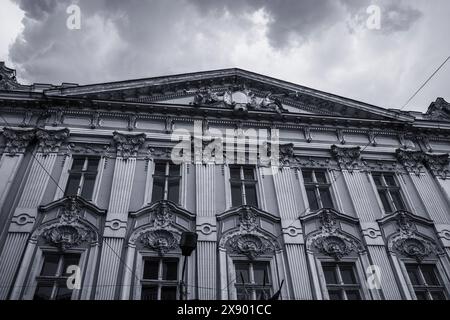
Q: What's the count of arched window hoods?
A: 5